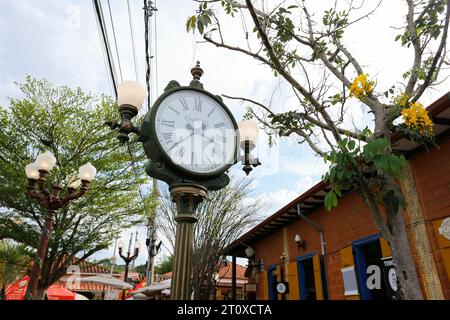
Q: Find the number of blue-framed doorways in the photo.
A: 3